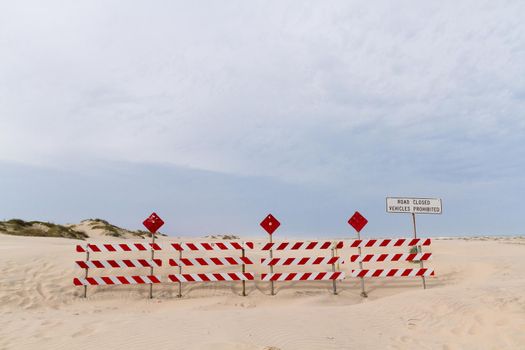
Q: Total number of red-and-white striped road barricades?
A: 4